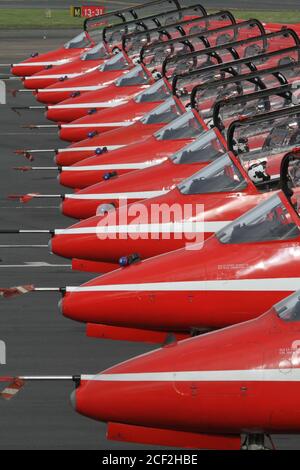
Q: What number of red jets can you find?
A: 11